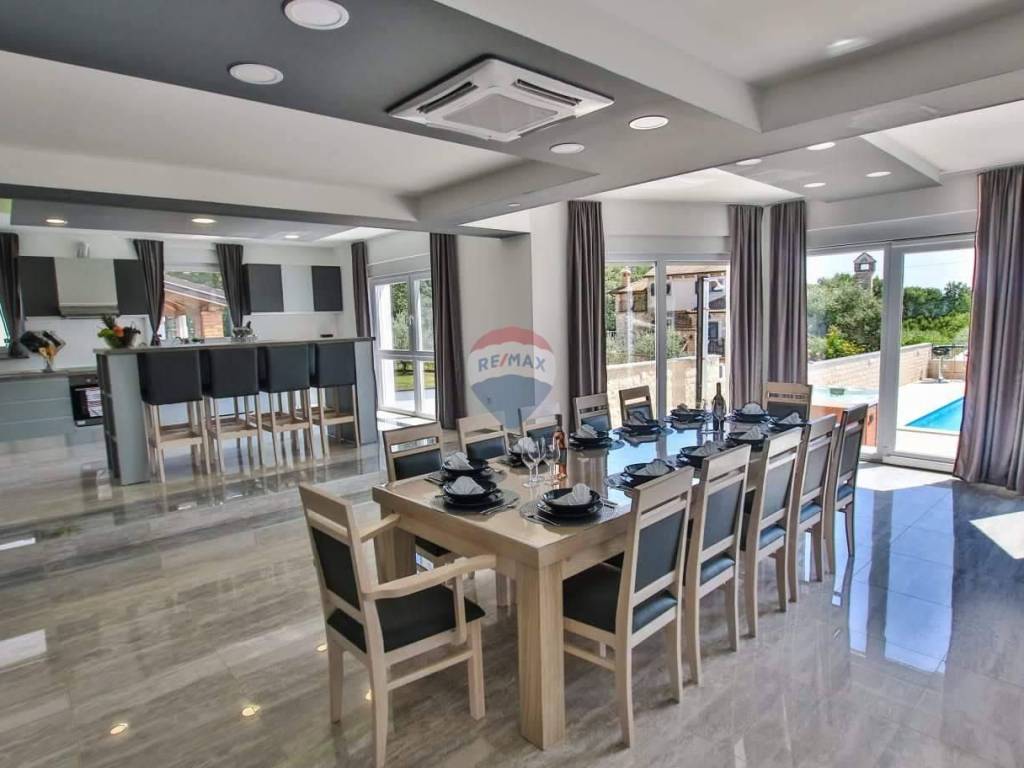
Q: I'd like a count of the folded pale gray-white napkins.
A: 12